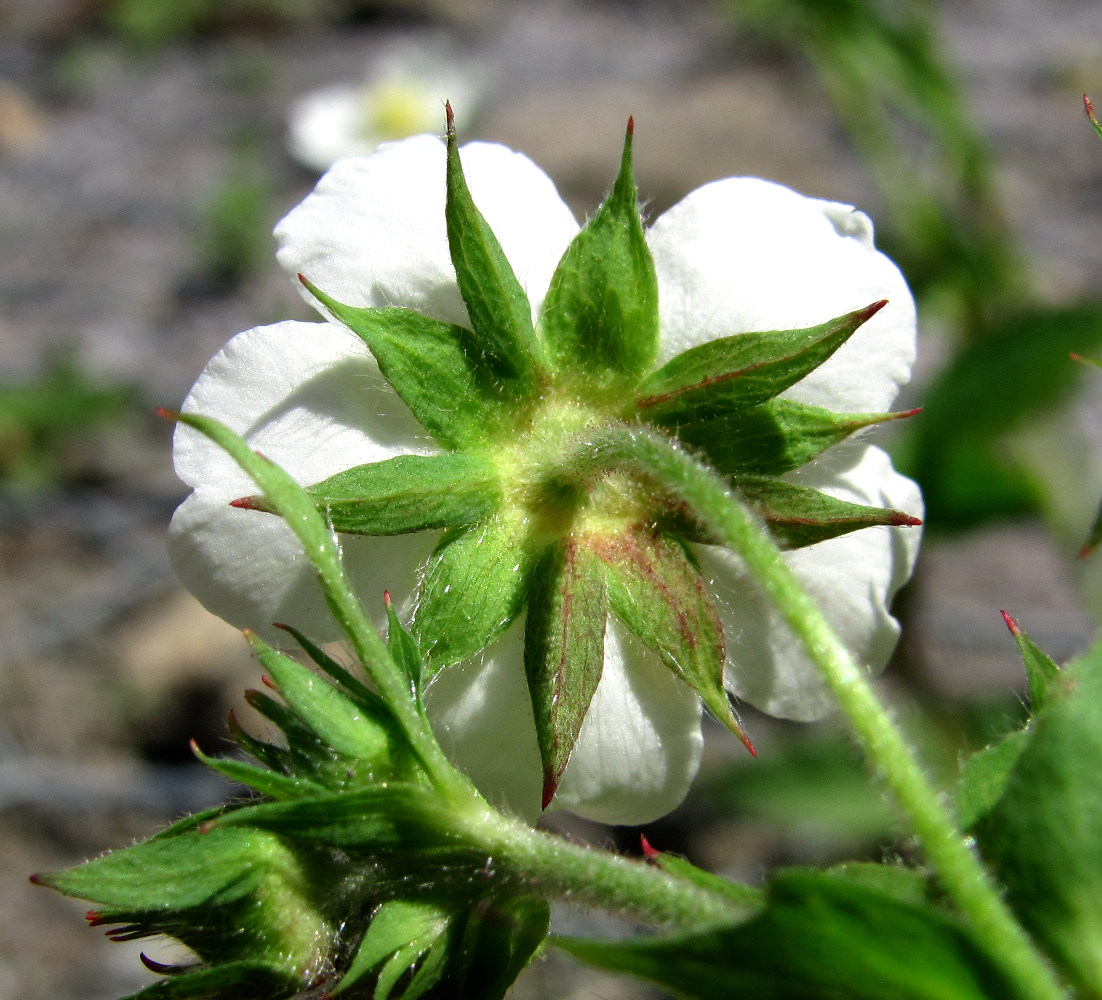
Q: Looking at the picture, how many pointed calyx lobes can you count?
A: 10